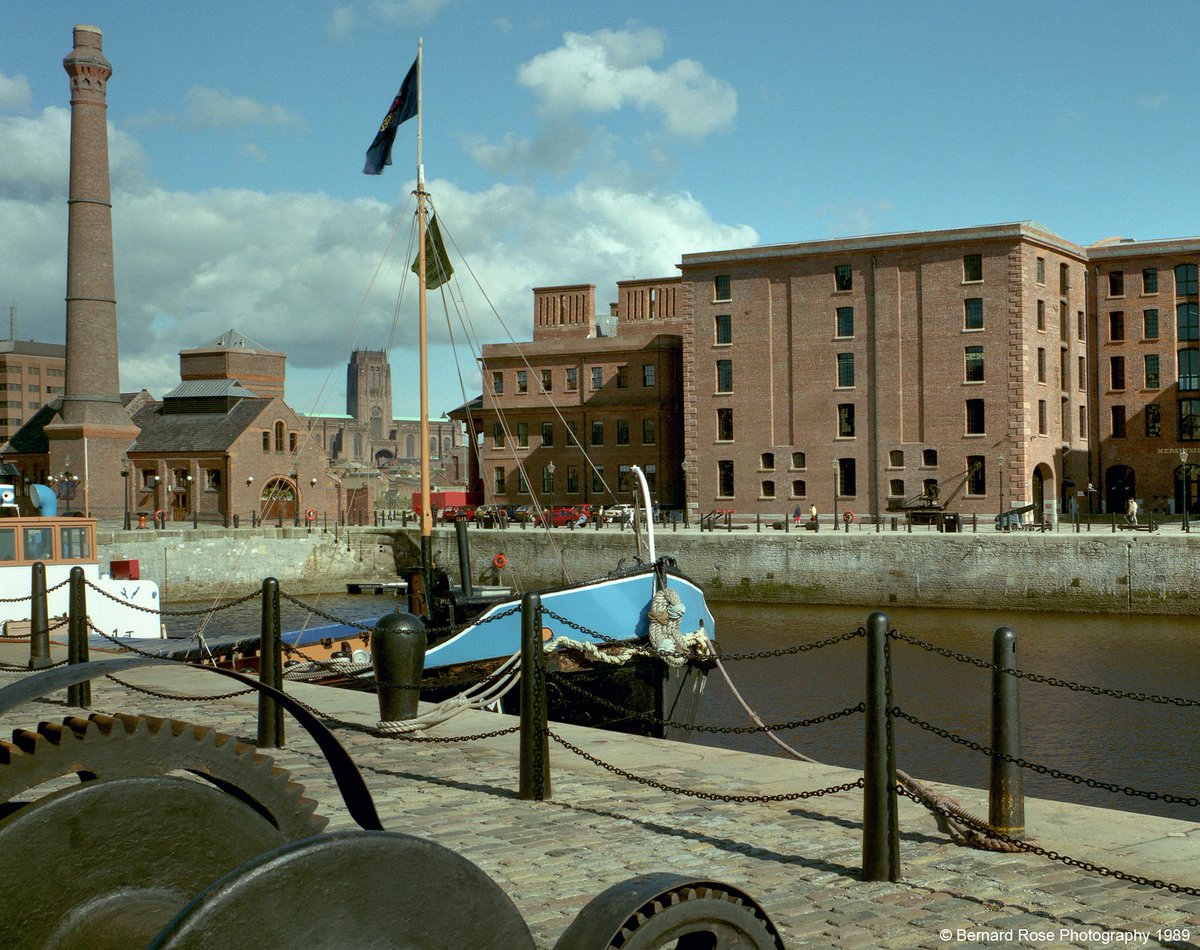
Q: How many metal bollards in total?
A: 7